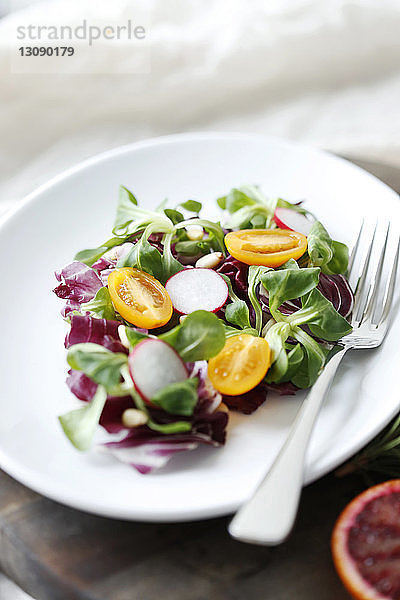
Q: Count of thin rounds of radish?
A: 3